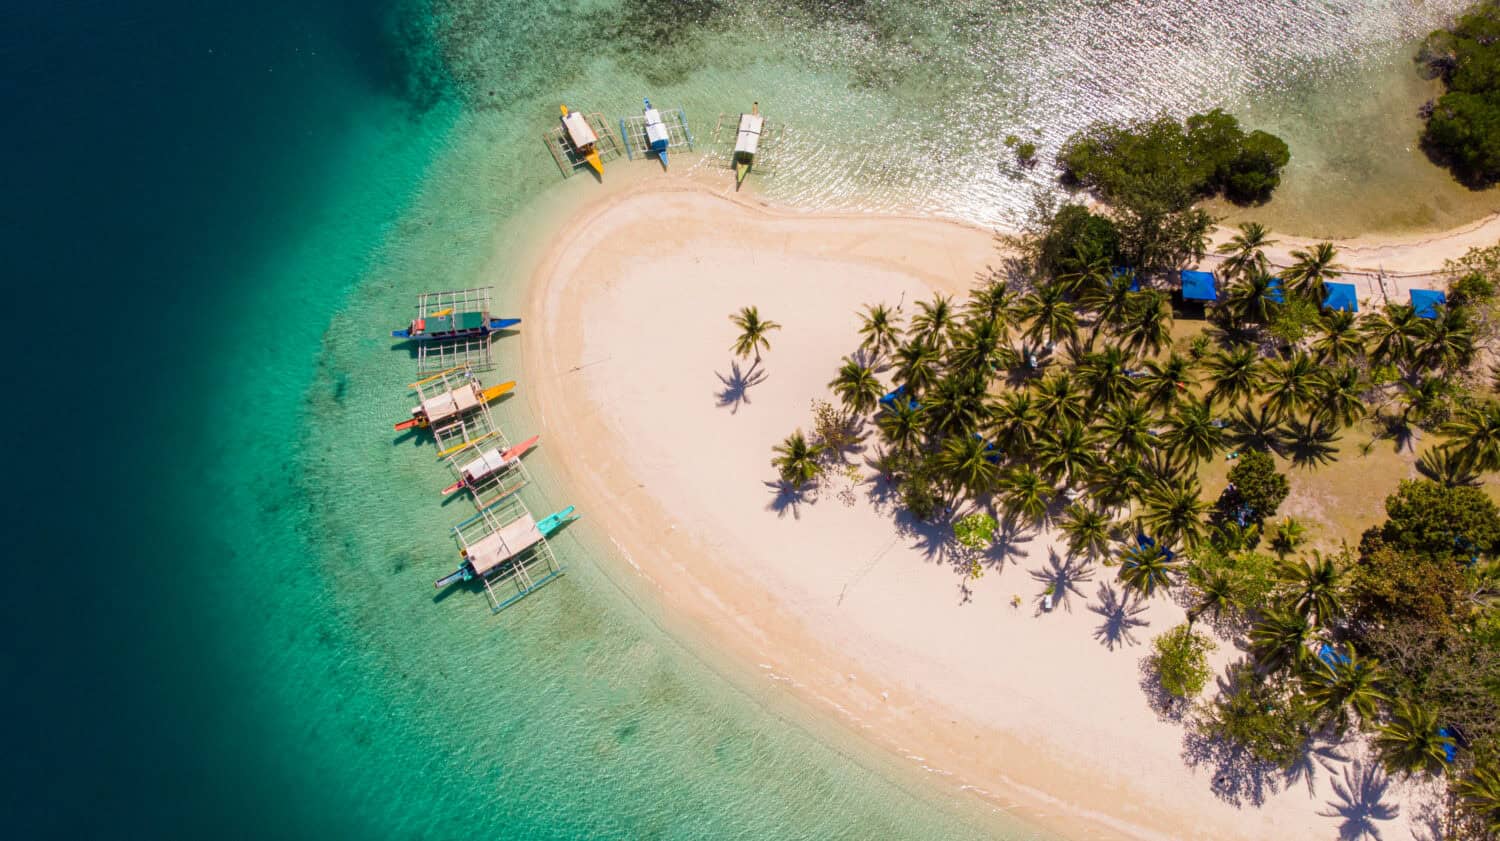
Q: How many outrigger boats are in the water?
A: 7